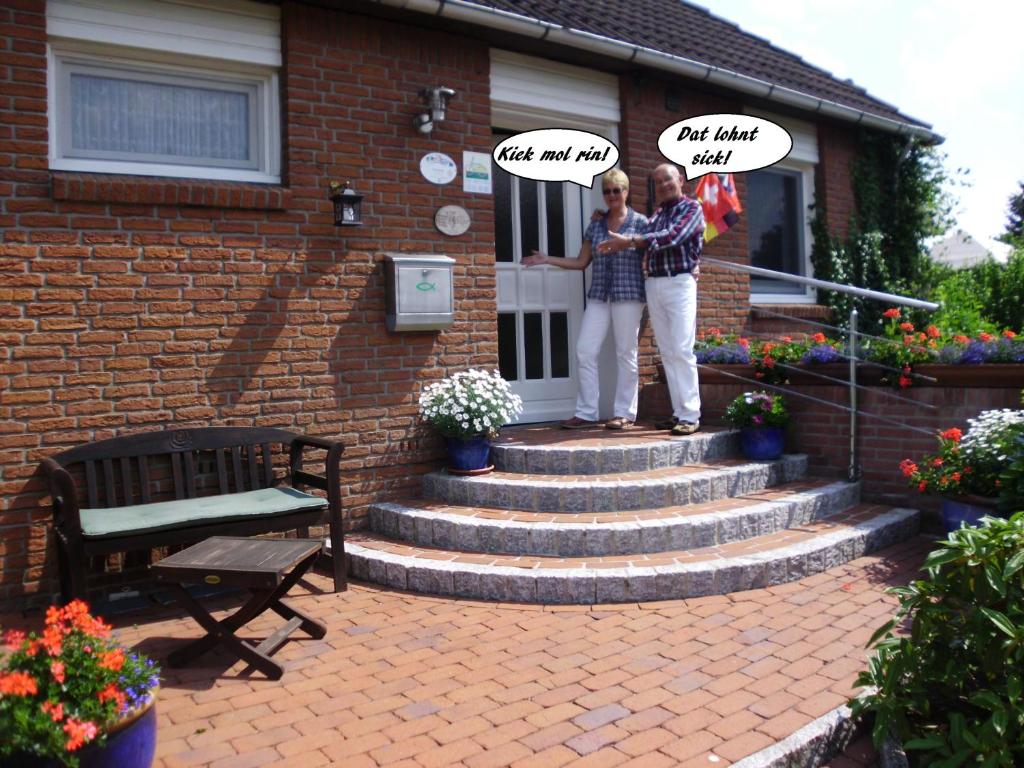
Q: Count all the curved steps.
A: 4